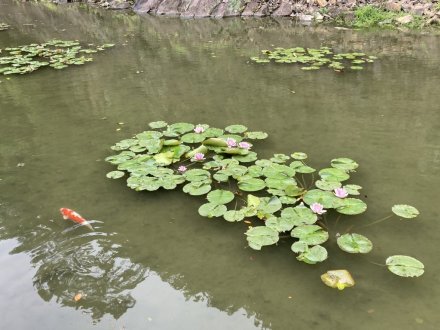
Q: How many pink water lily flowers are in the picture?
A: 7